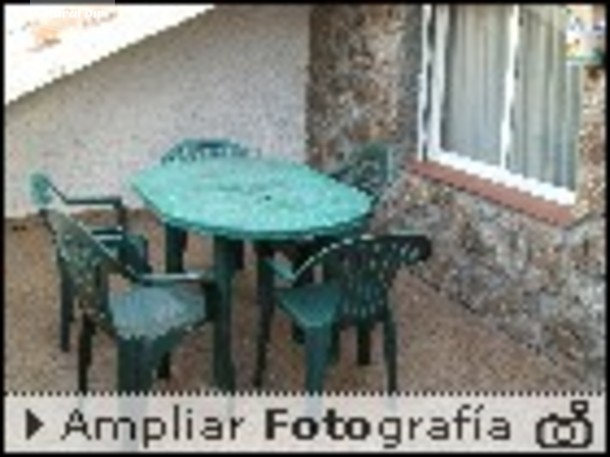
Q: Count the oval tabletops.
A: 1